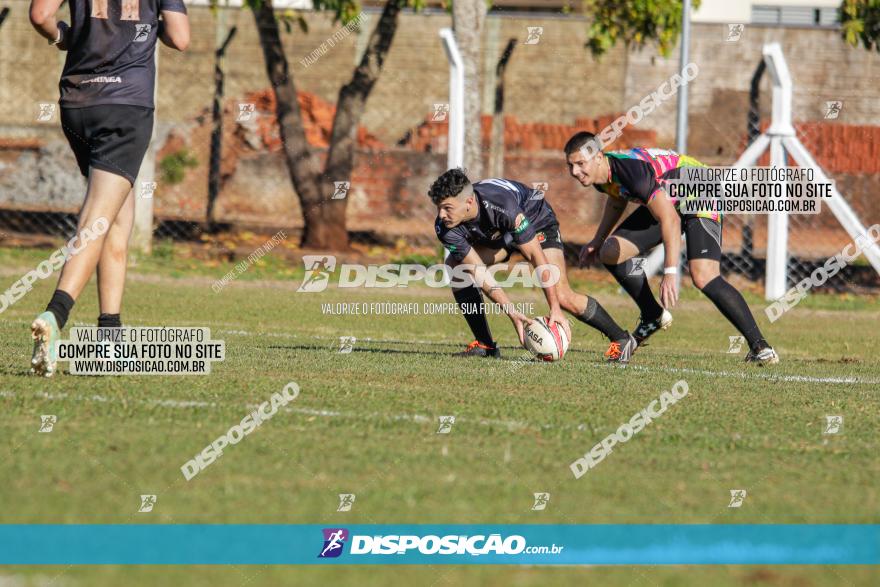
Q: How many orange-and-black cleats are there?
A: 2